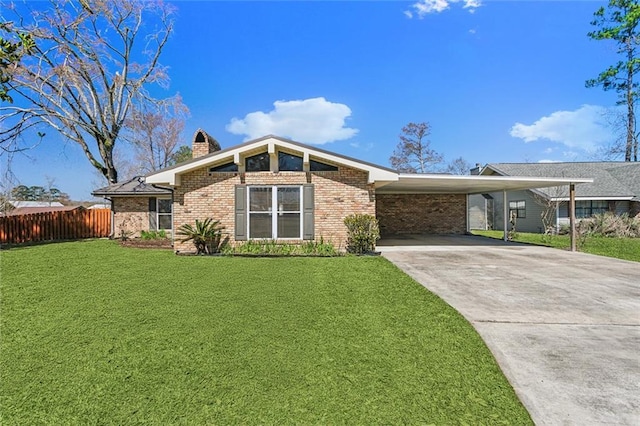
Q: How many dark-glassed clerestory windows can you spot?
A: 4